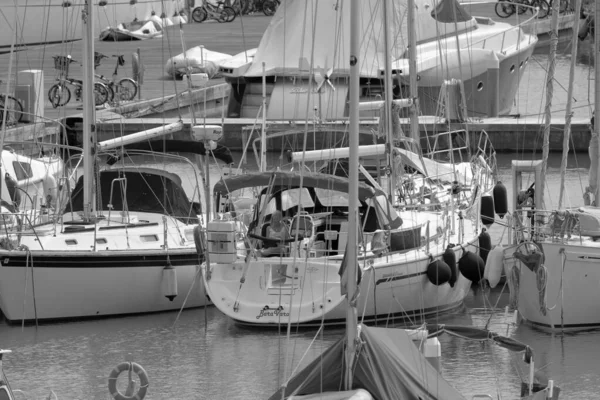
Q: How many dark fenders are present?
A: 6